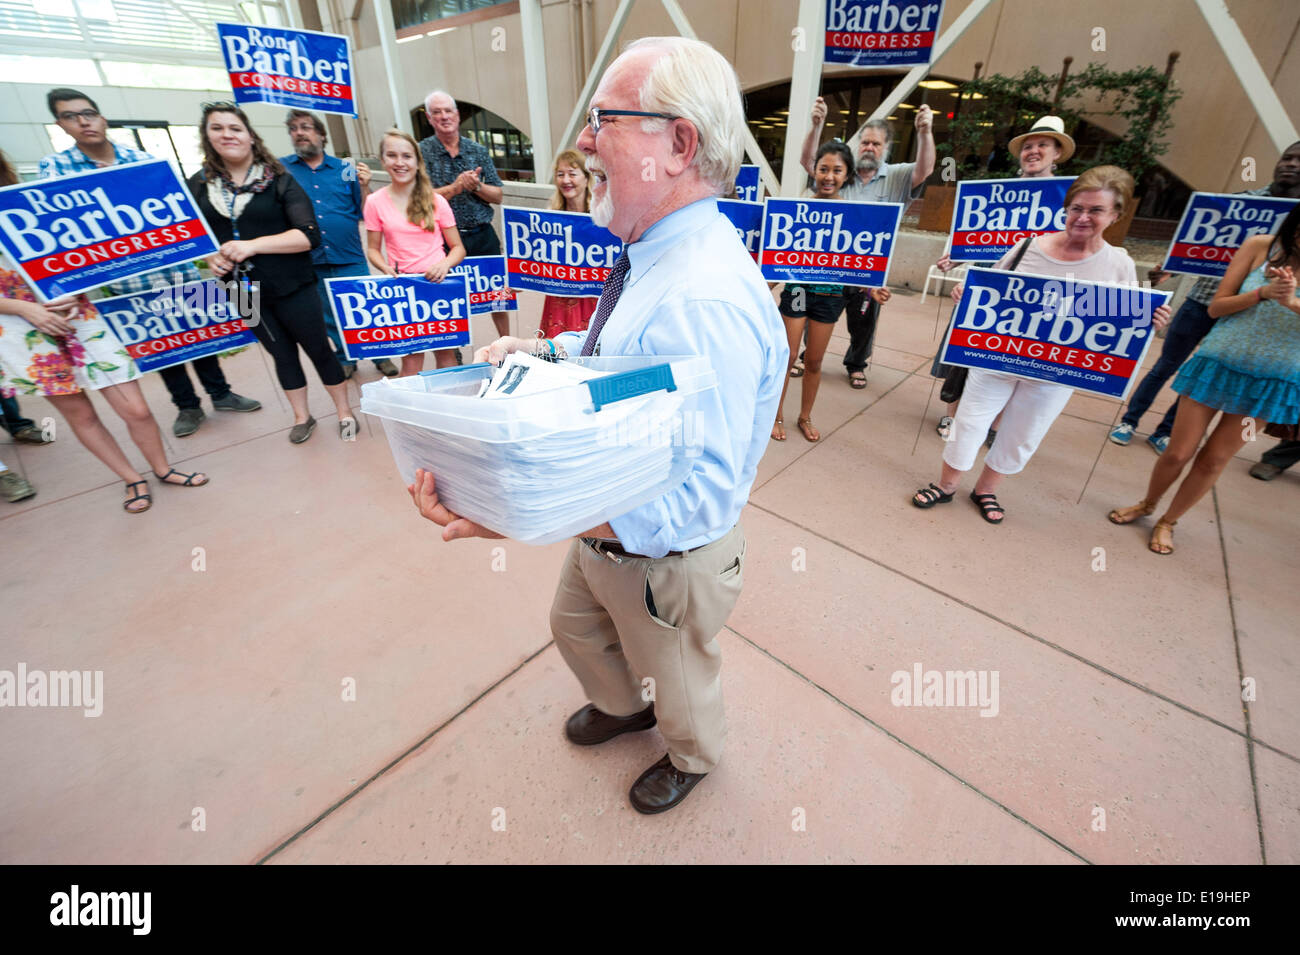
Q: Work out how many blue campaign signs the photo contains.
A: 13